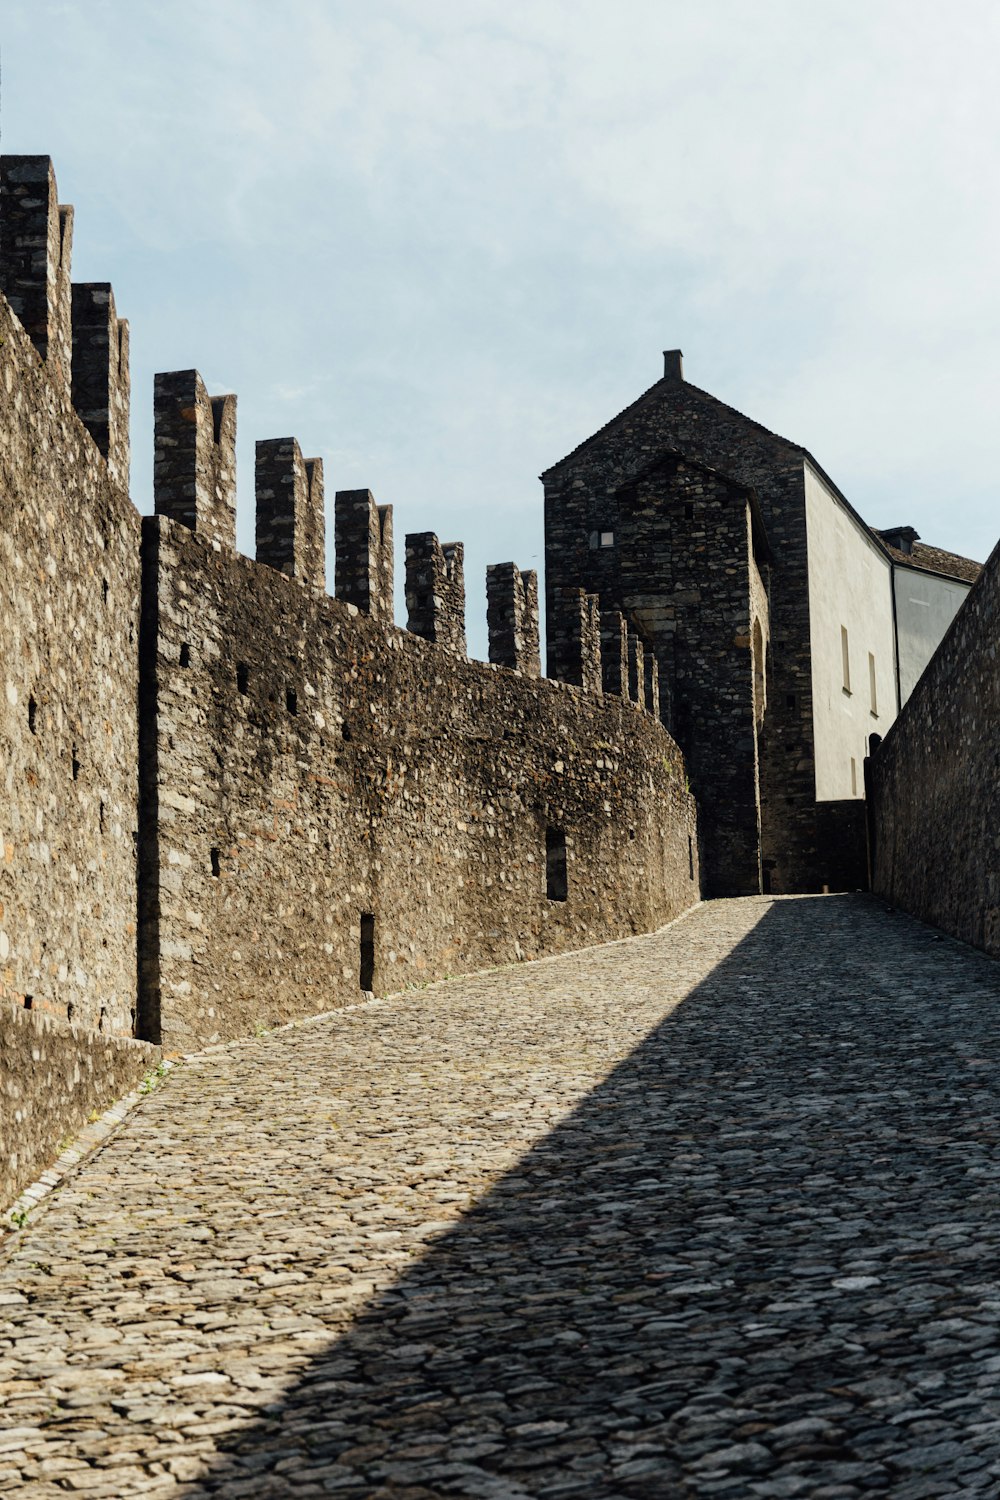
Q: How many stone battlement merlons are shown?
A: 11